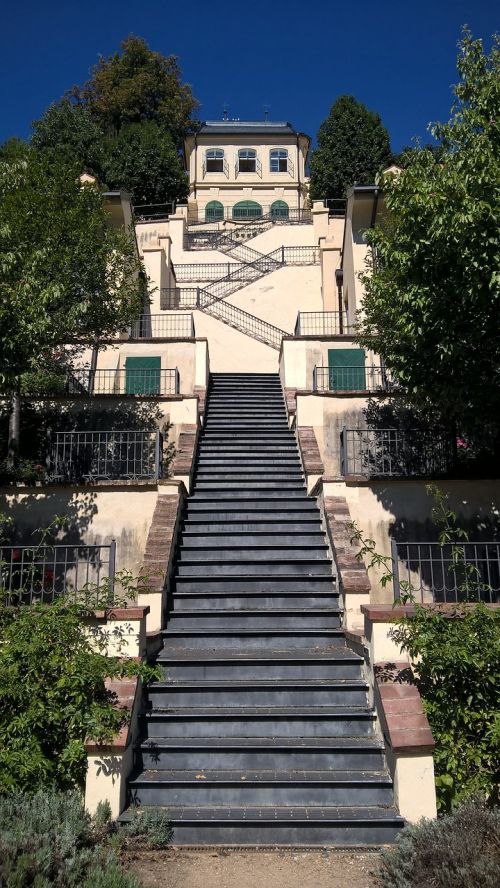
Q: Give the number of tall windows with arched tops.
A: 3